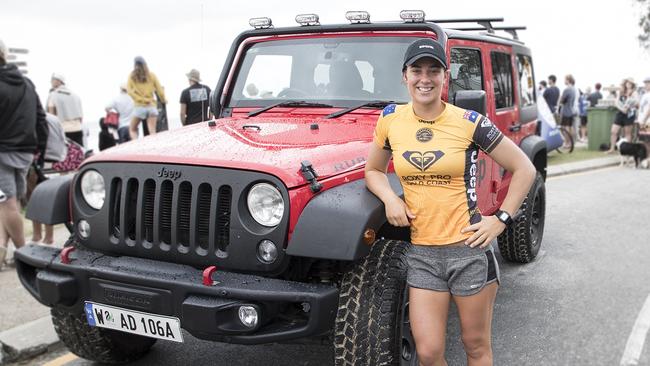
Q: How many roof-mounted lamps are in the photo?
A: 4